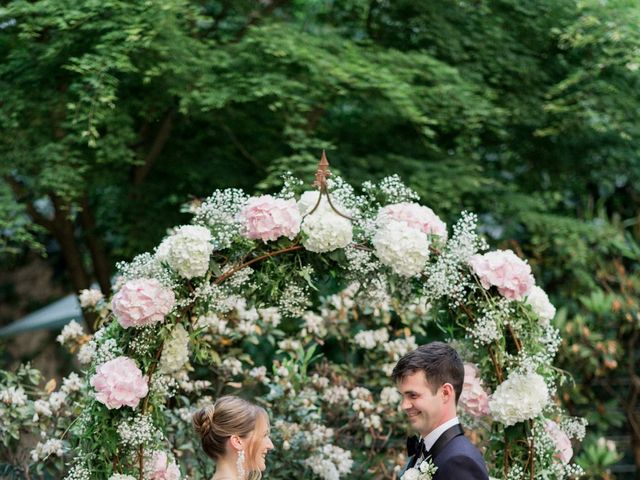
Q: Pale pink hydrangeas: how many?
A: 8